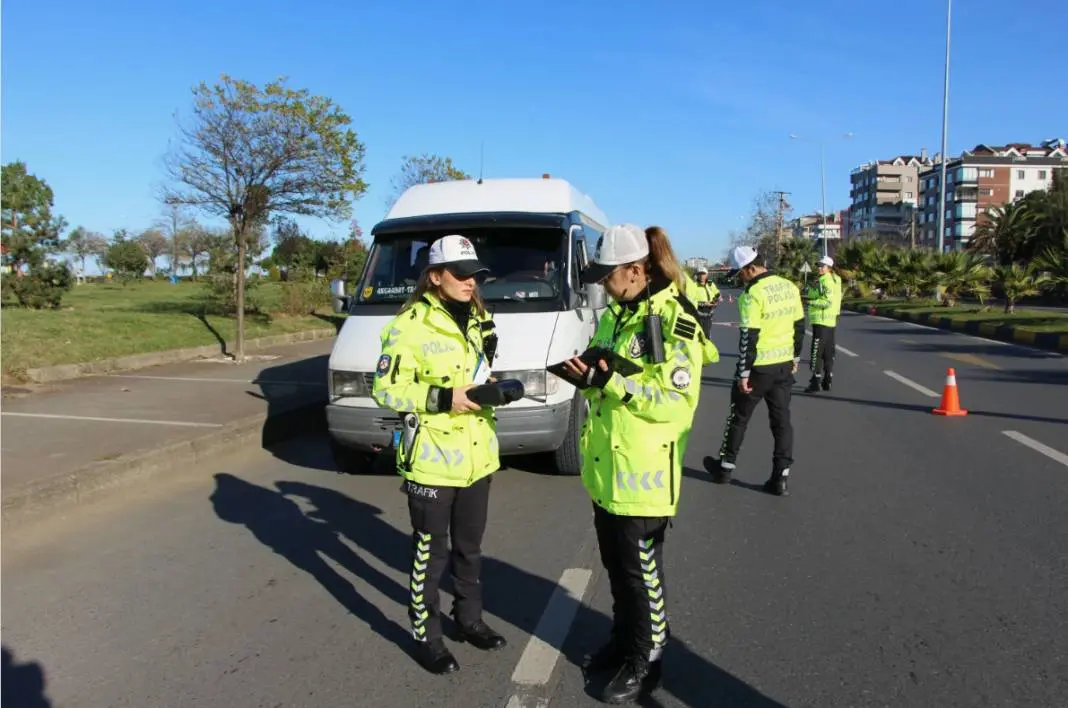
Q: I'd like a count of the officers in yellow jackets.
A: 5